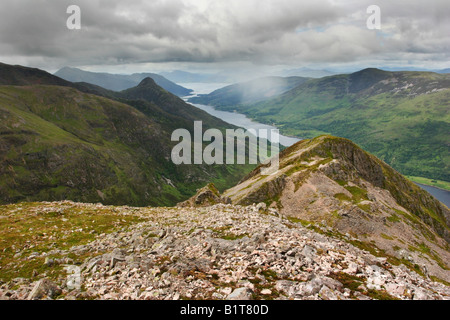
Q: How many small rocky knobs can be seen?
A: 1